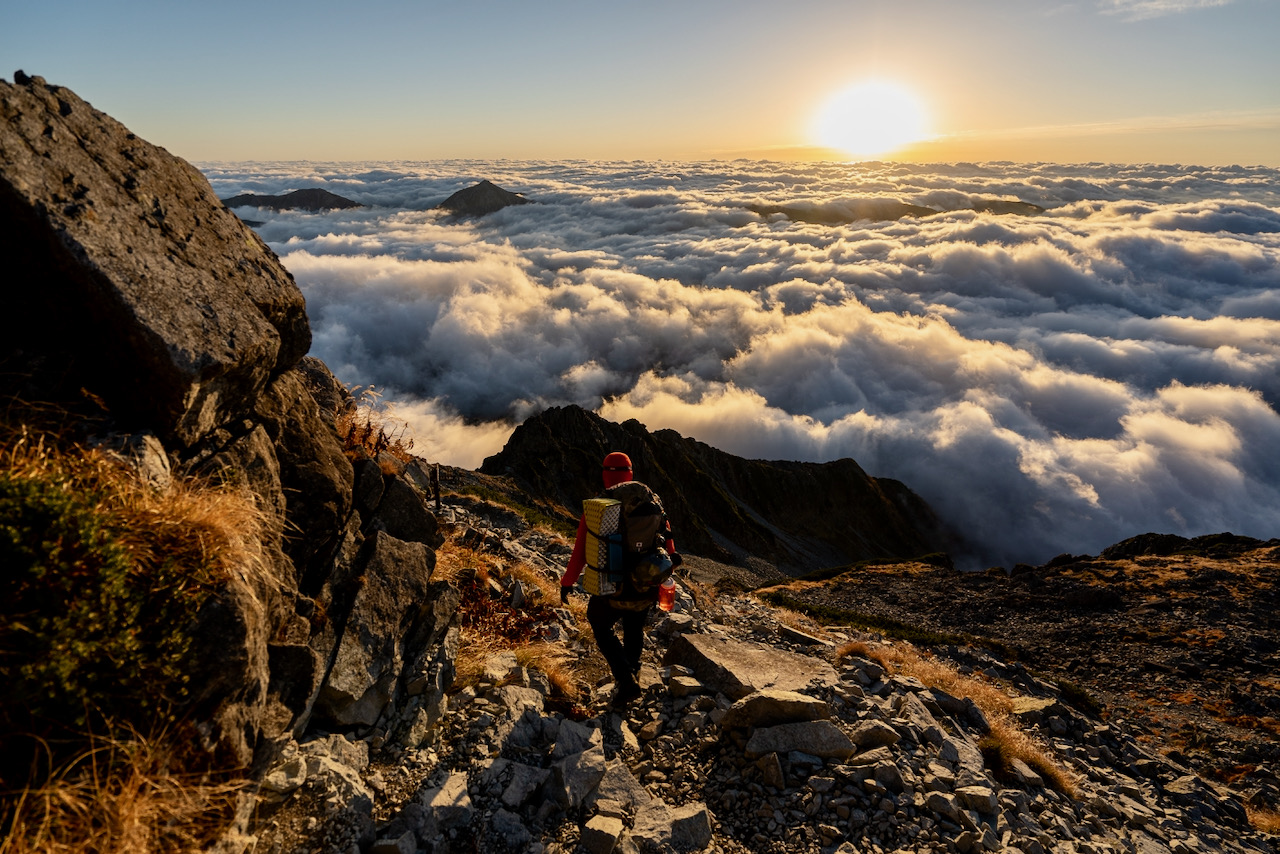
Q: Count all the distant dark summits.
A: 2